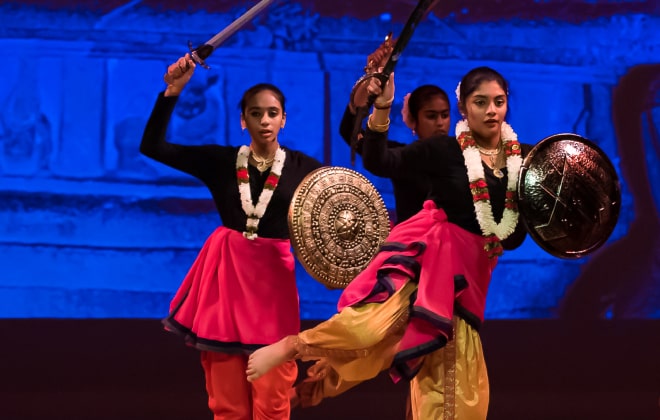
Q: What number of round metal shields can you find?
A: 2